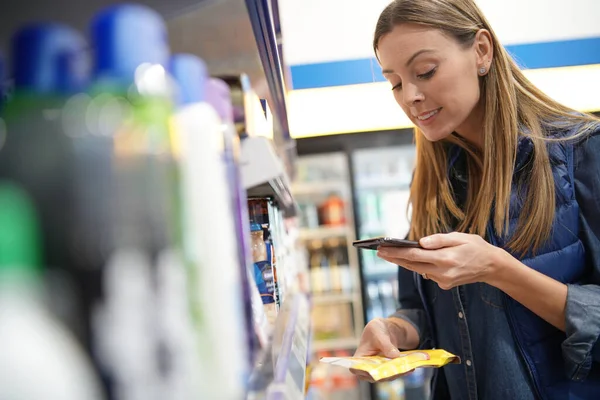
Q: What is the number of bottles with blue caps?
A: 3